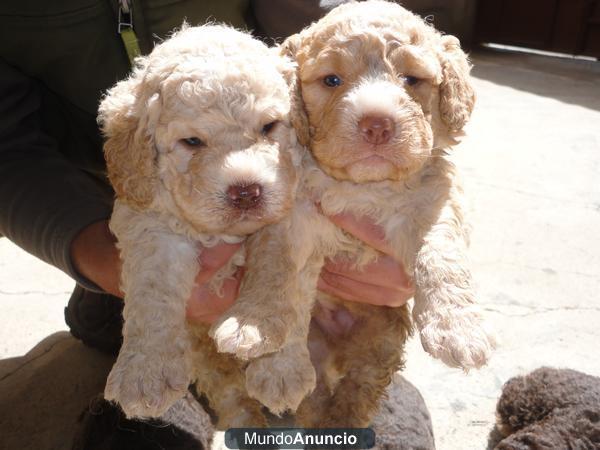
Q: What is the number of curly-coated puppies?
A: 2